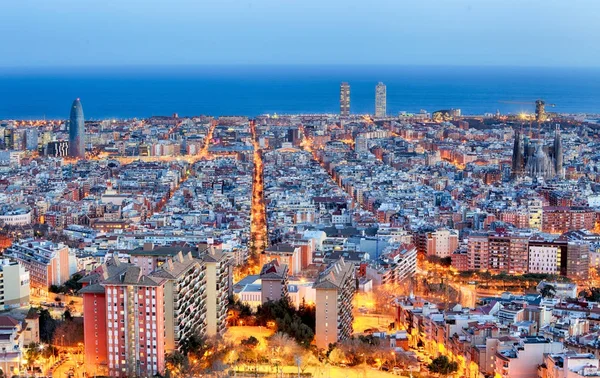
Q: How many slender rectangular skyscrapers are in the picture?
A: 2